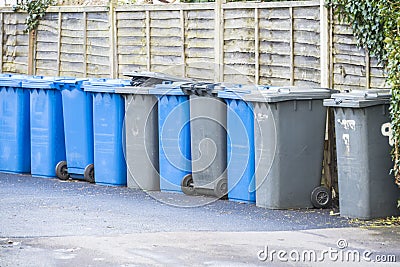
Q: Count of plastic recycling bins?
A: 10